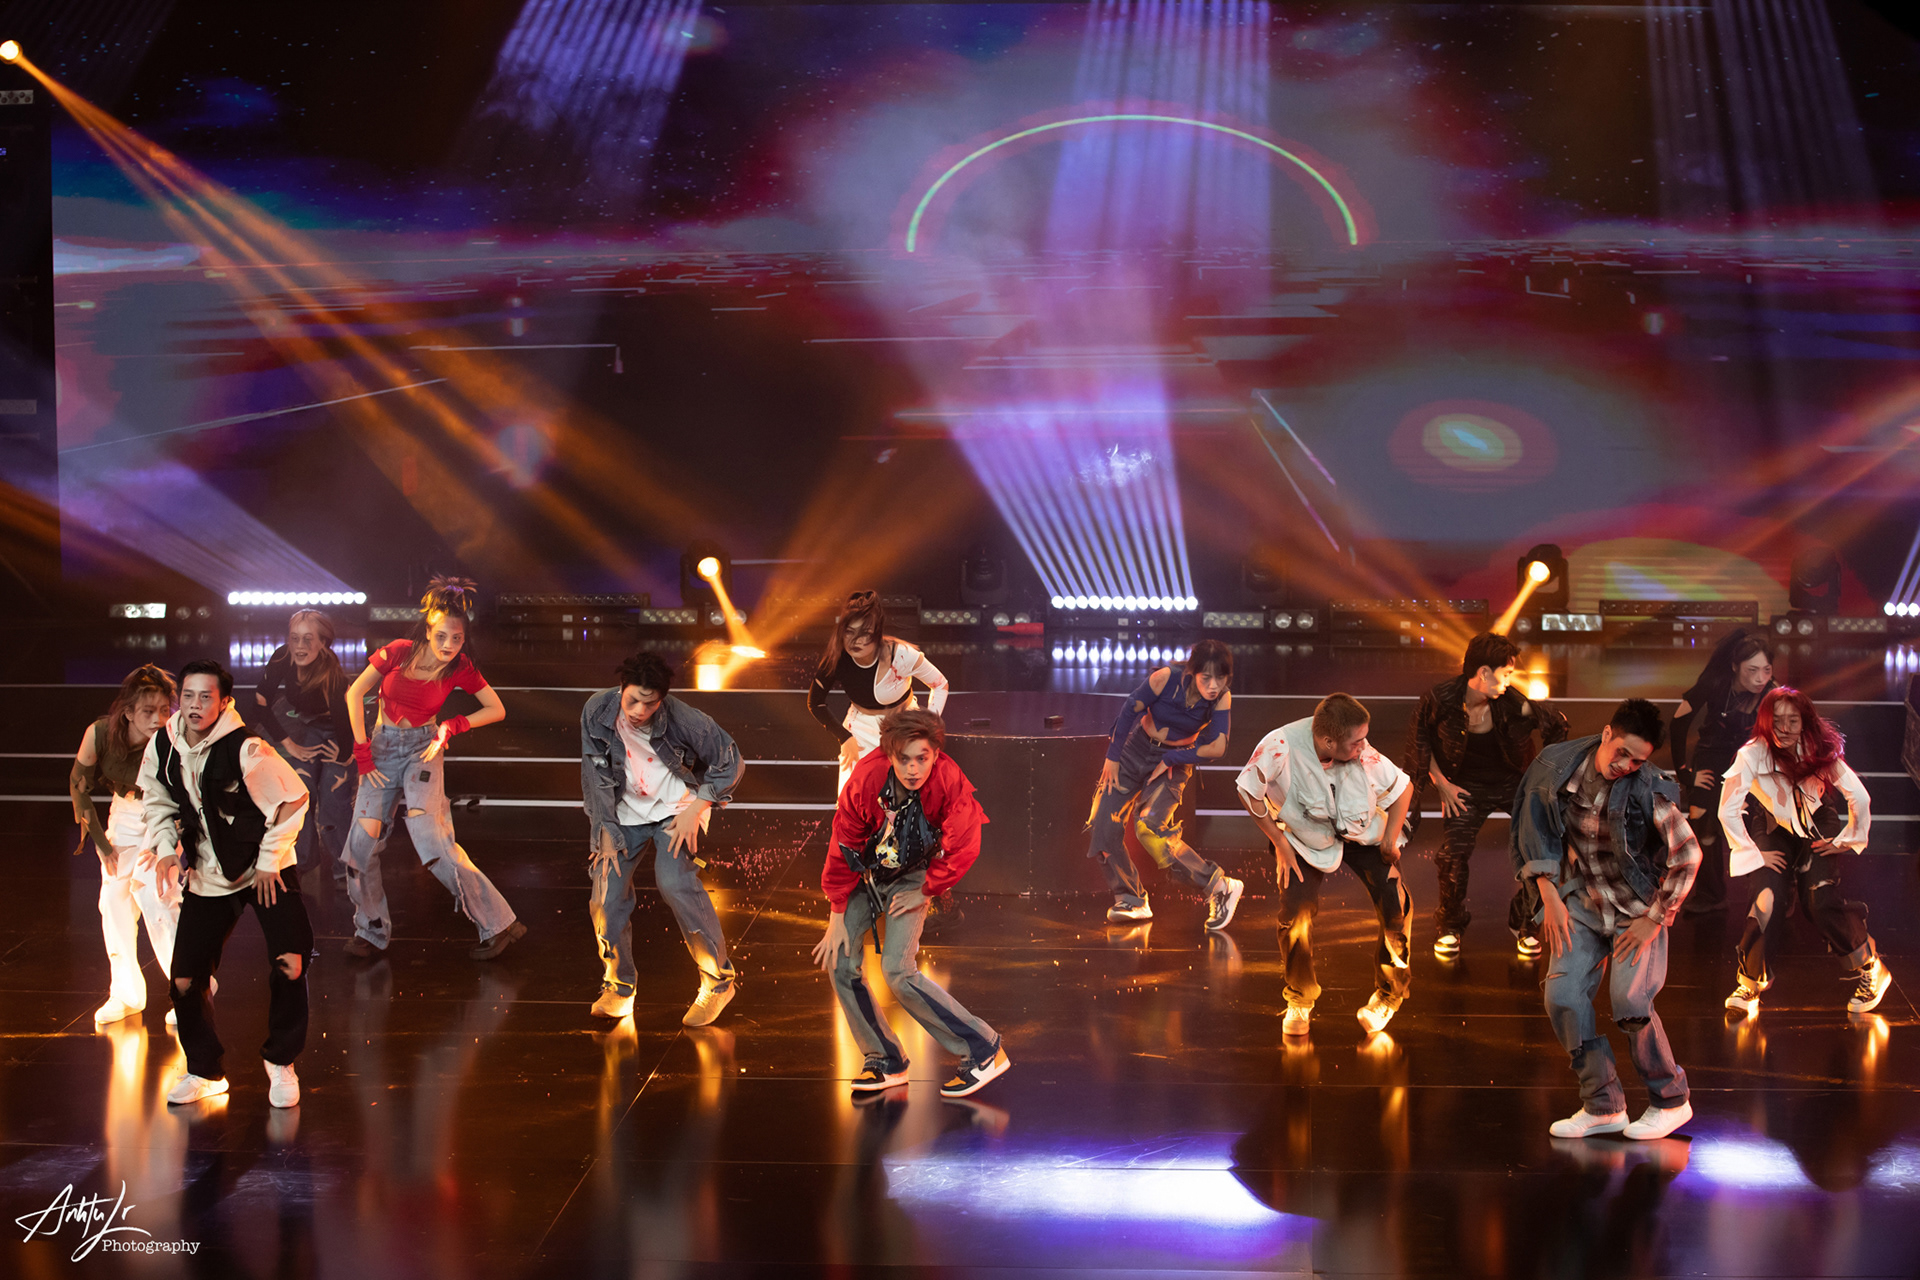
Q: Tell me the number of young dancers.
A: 13